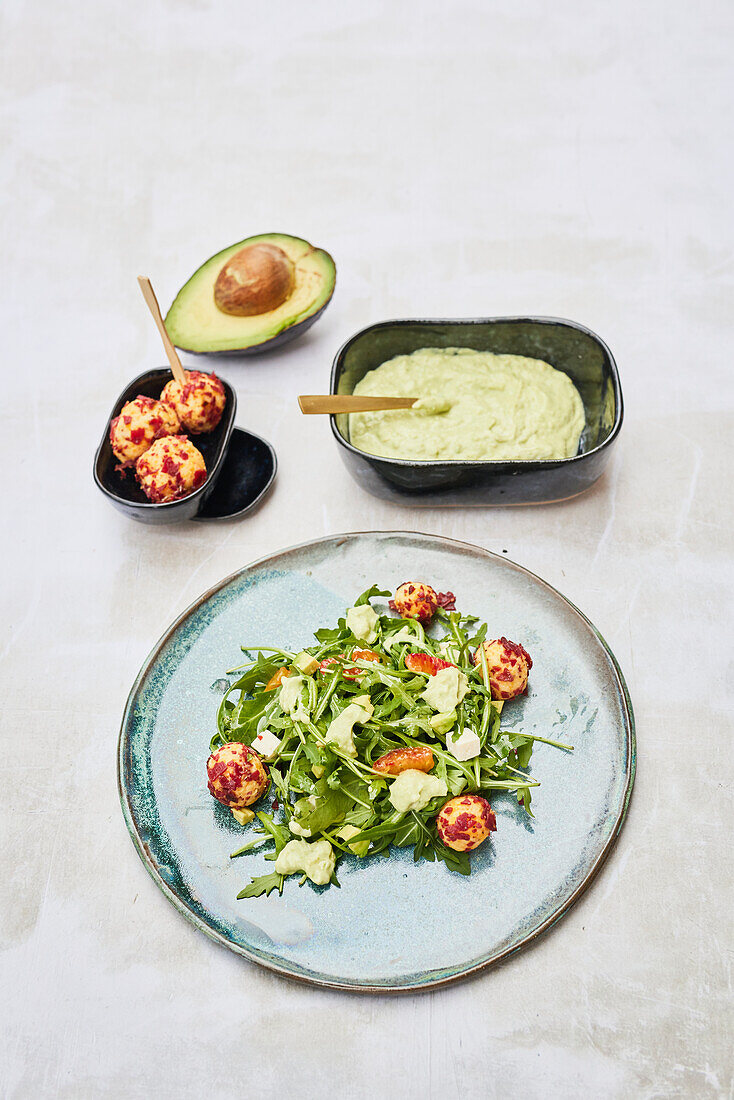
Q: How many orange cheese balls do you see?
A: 7